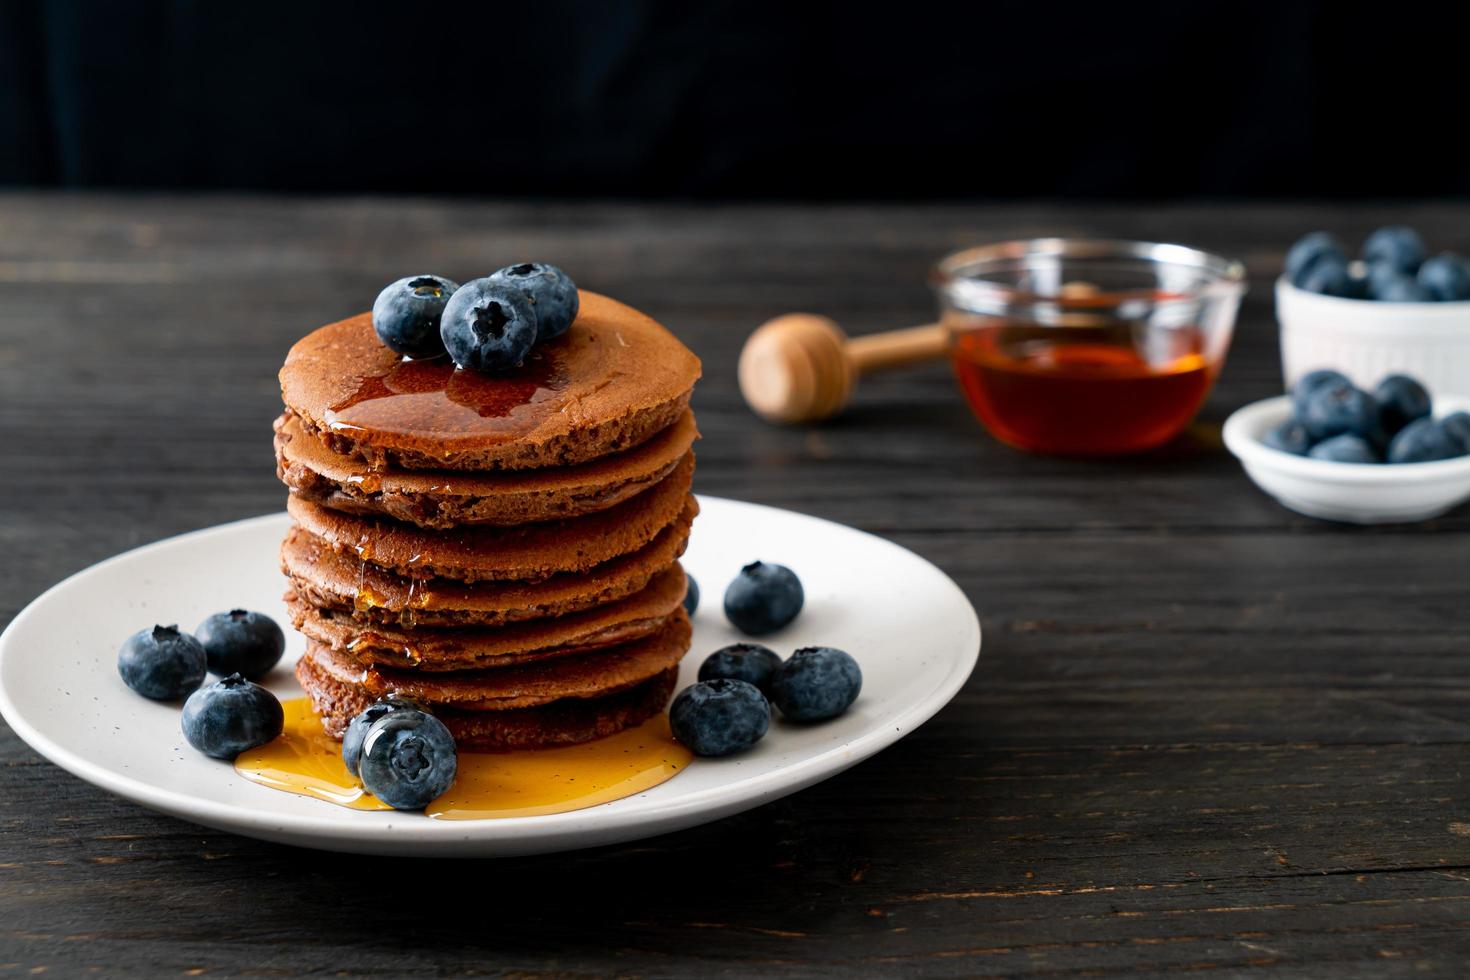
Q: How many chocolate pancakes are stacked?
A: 7